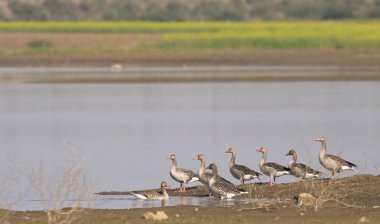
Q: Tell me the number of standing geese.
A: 7